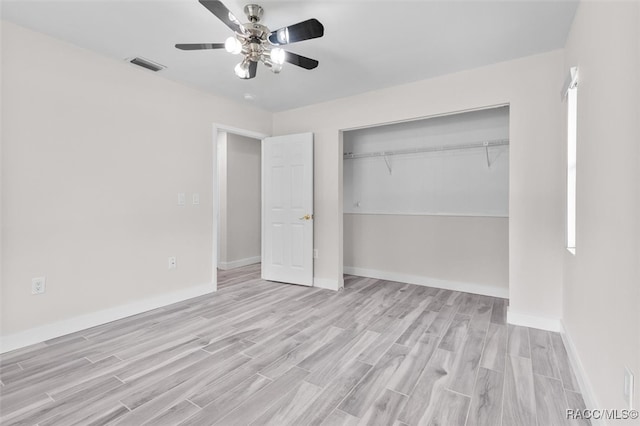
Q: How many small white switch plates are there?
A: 2